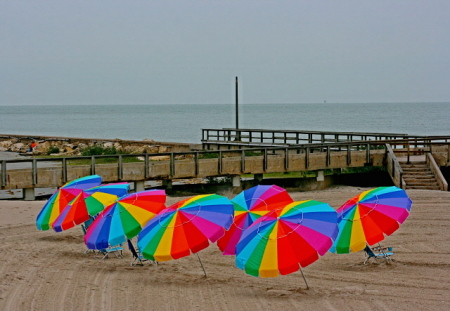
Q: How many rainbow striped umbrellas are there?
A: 7